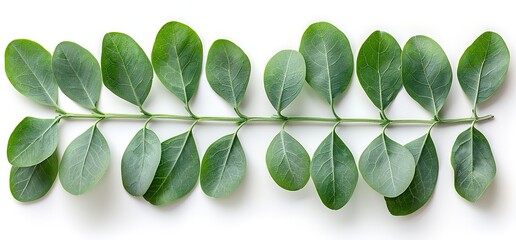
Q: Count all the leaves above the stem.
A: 10